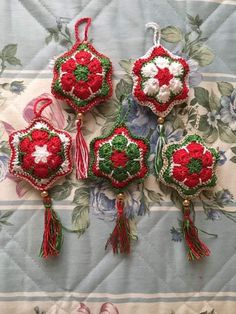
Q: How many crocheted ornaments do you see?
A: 5